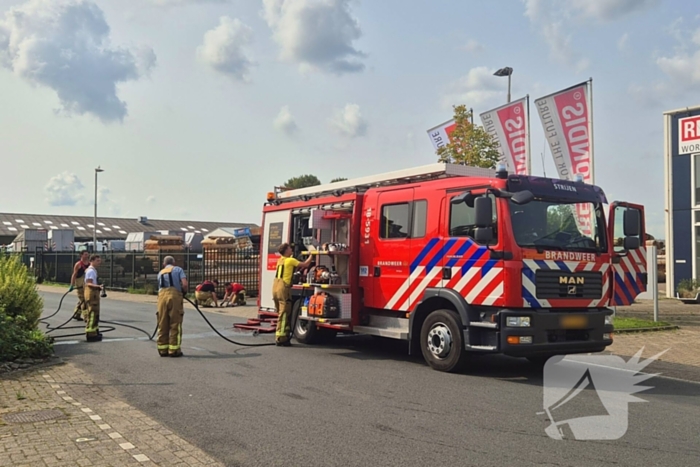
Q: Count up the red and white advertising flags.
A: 3